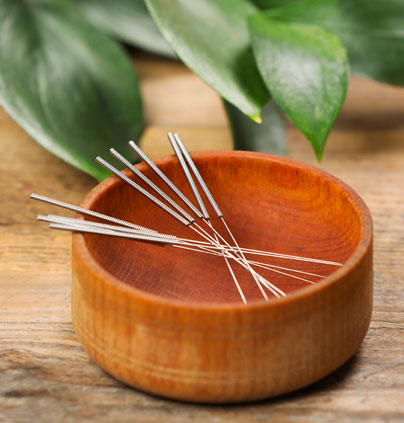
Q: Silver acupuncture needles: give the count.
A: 9